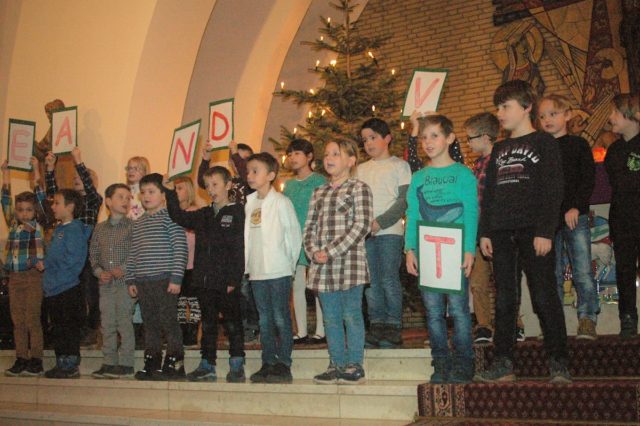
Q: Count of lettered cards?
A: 6